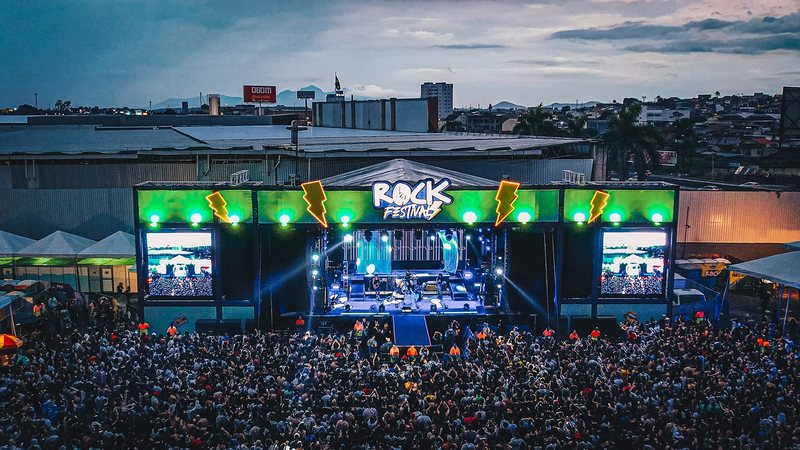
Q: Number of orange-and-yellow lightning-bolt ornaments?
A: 4